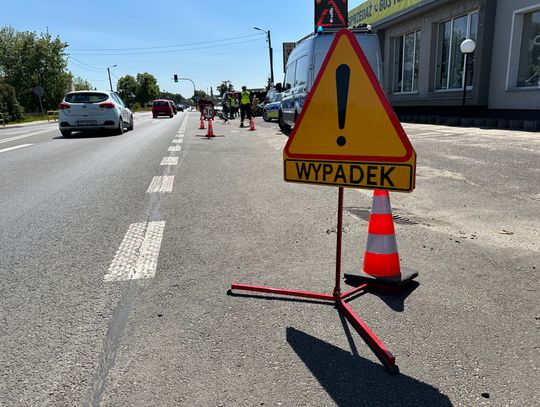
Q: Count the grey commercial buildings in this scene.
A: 1